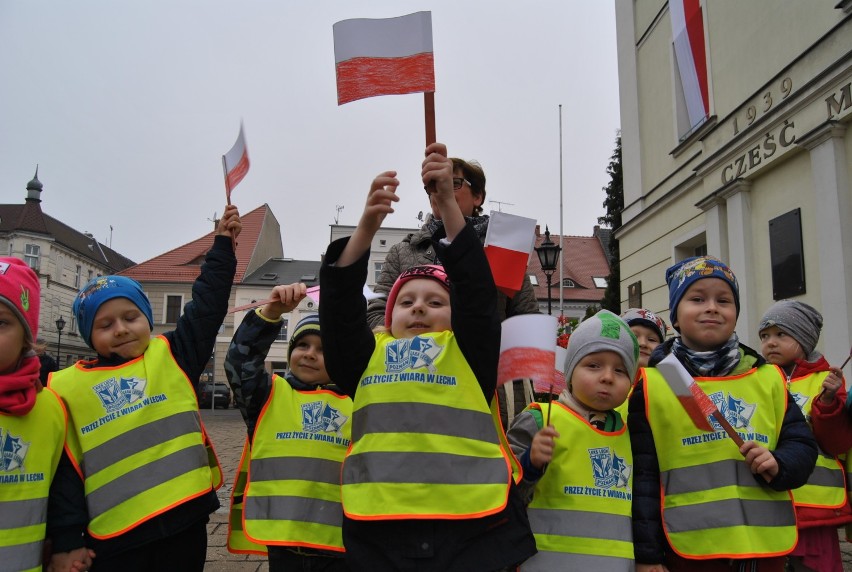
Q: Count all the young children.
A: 8